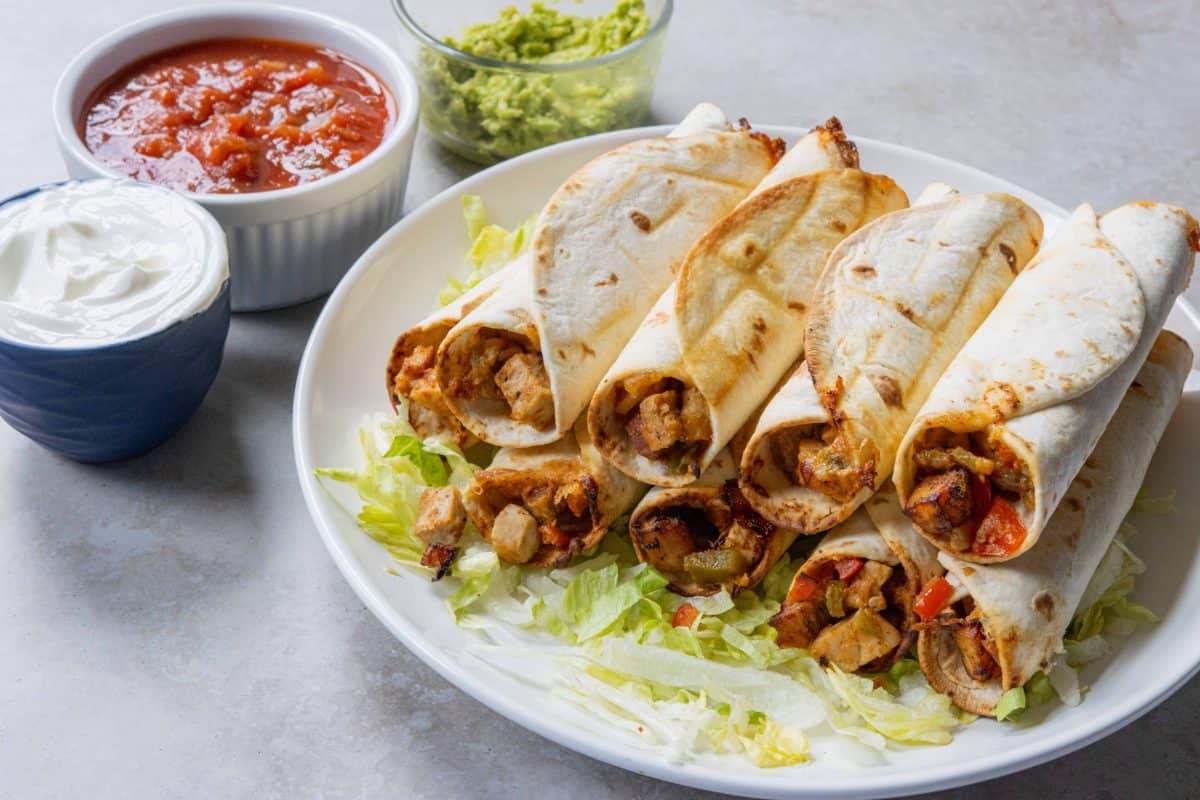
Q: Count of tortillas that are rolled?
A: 9